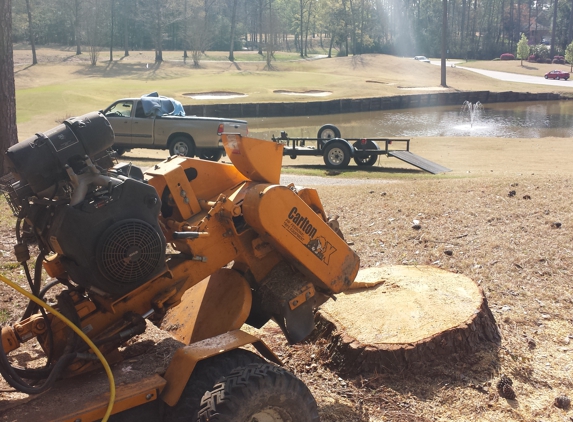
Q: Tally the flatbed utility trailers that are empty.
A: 1